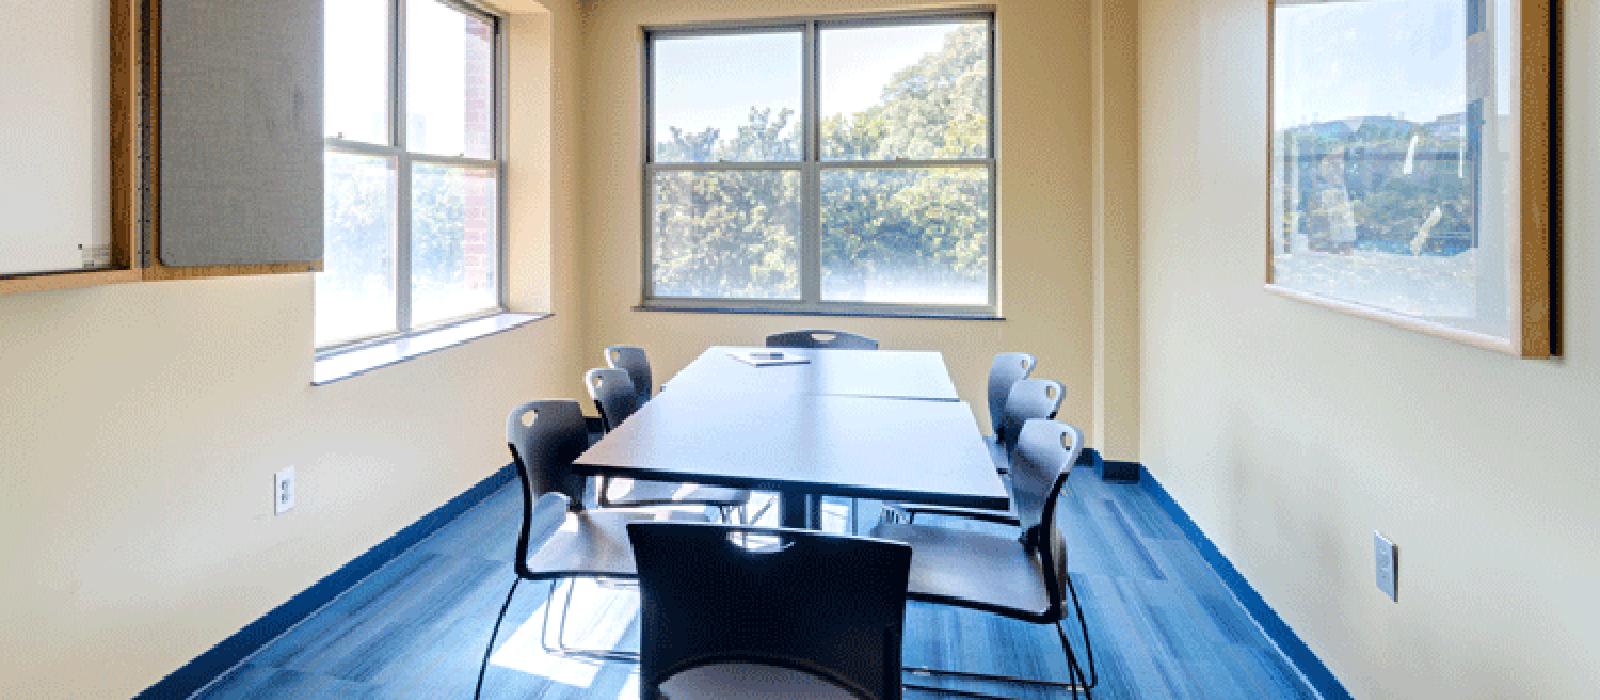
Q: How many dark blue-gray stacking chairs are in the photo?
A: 8